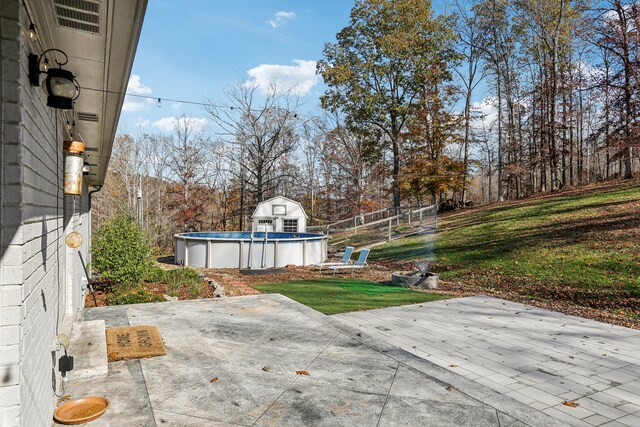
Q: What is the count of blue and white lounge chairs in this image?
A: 2